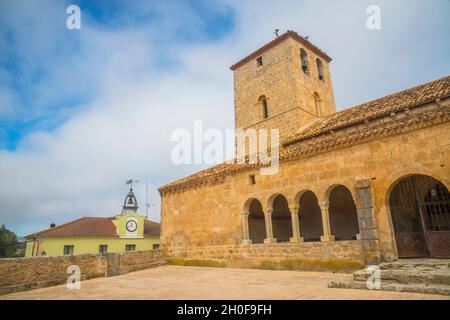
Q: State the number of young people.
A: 0